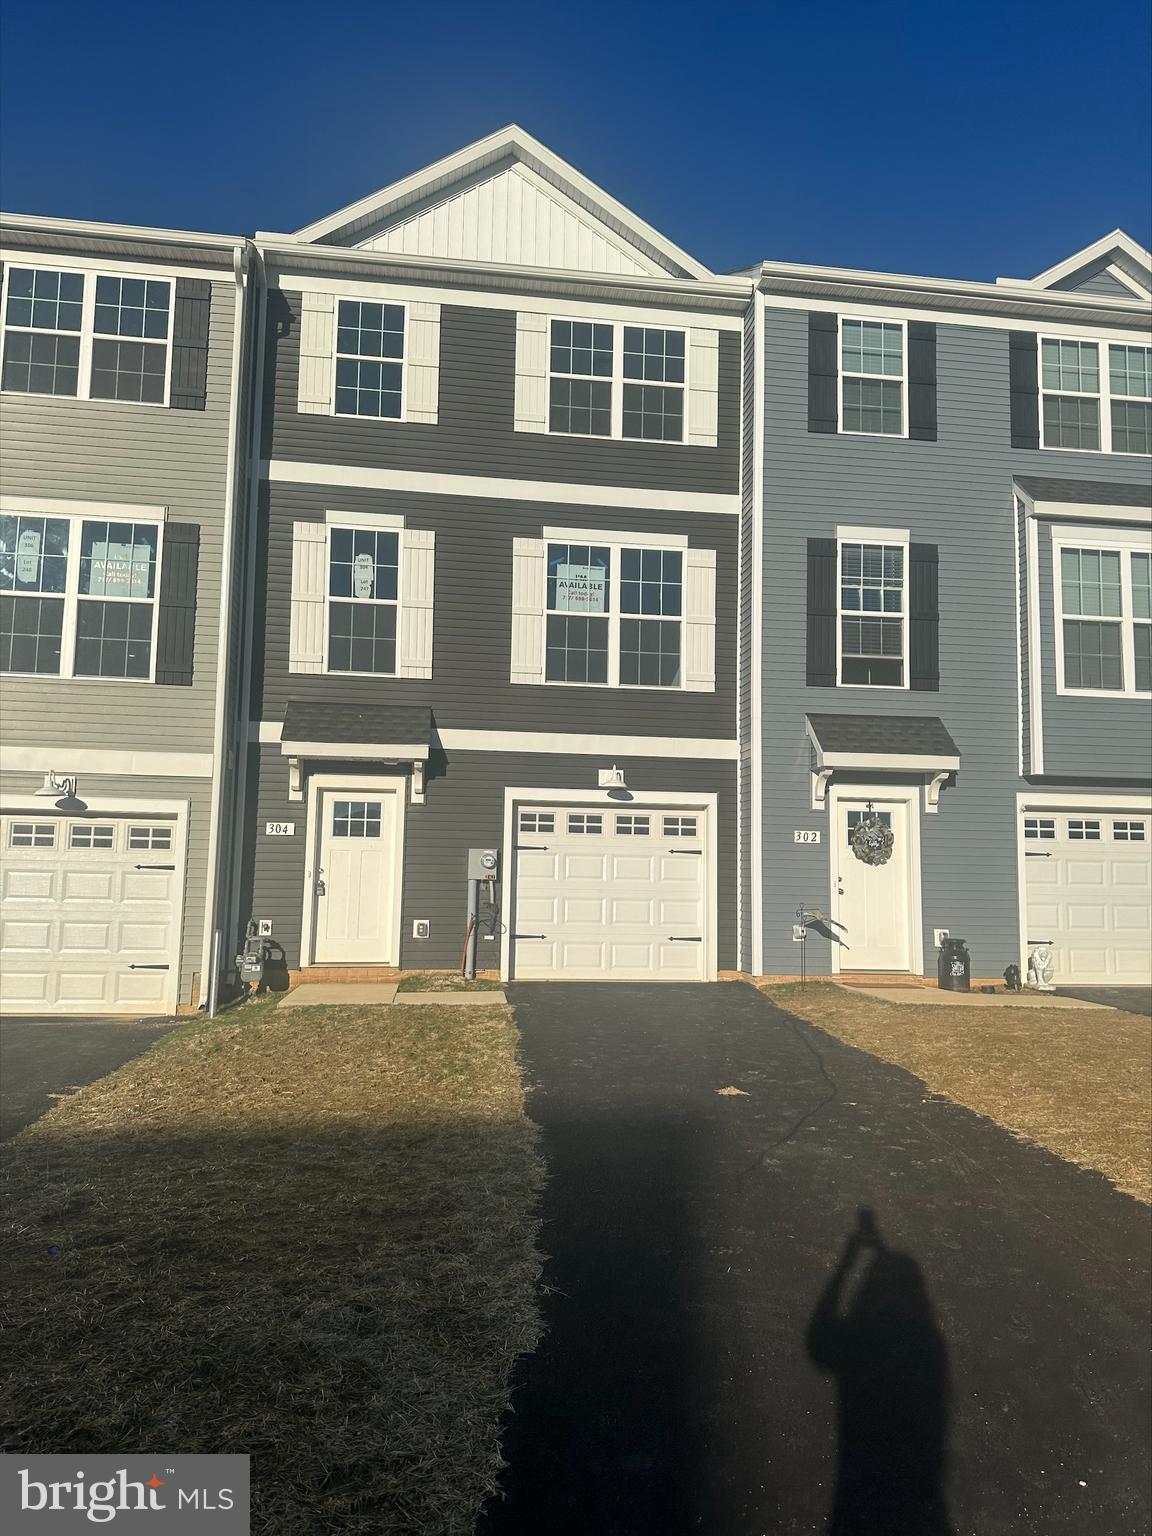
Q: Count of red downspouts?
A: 0